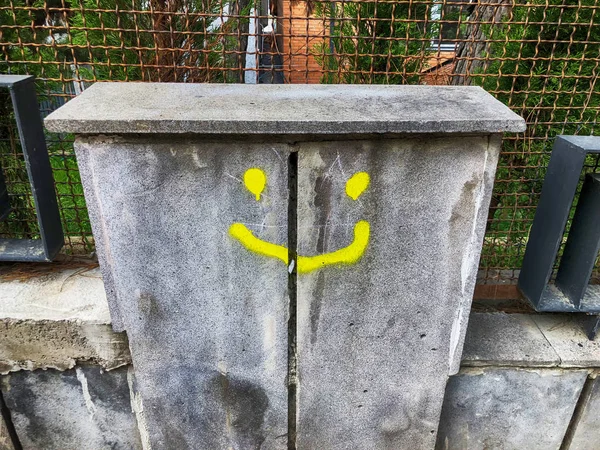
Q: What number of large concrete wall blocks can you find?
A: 2